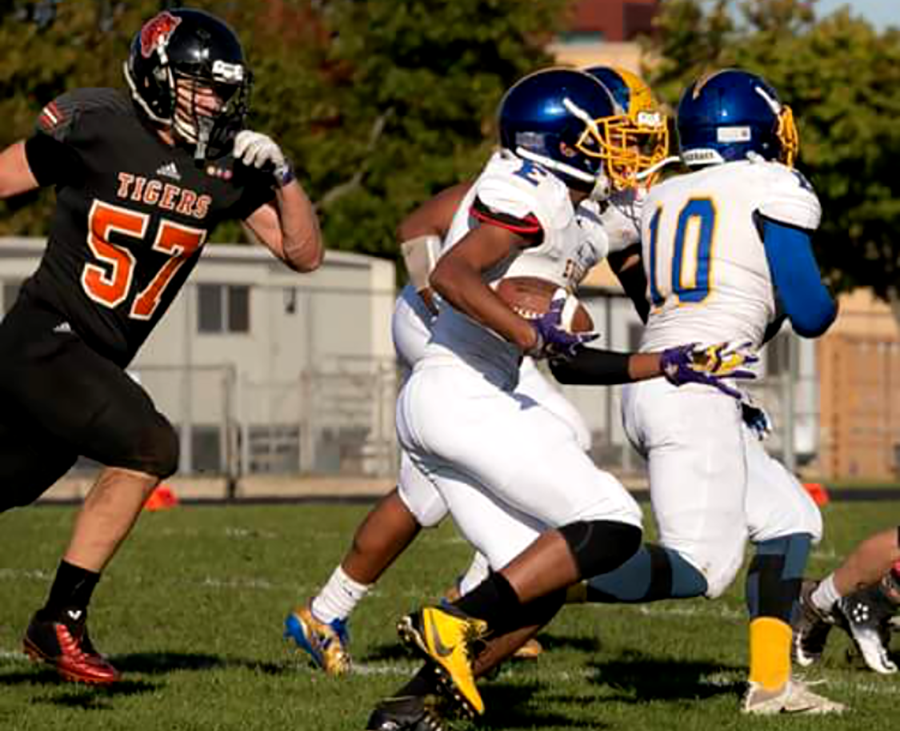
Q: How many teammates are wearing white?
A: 3